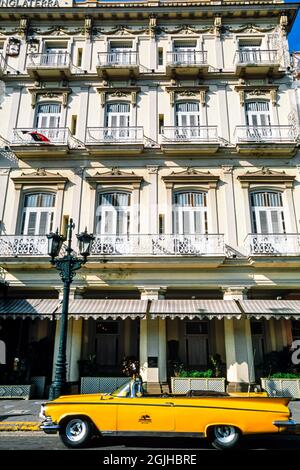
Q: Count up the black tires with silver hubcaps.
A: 2